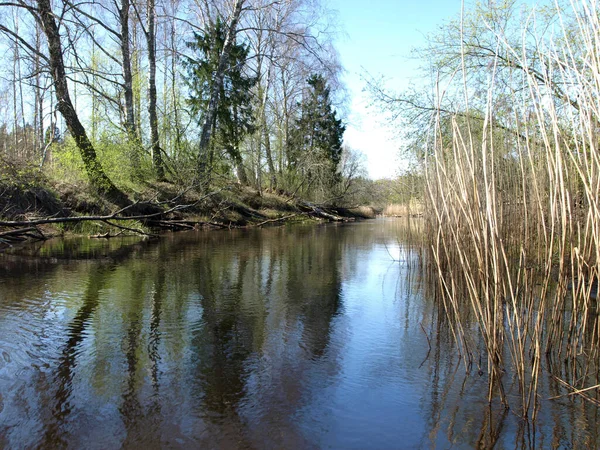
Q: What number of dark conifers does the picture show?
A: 2